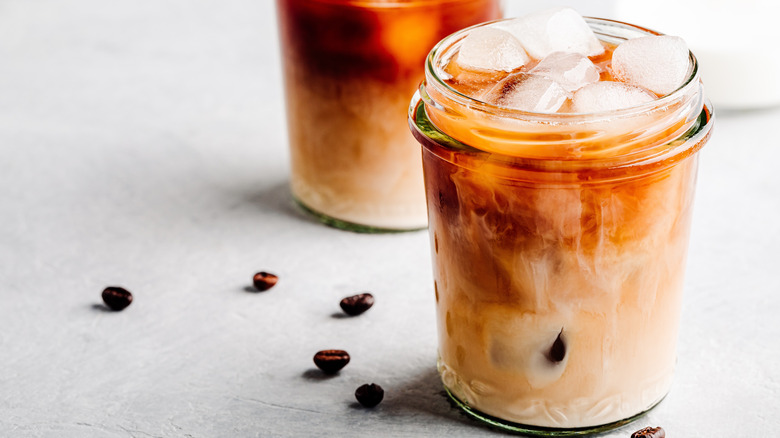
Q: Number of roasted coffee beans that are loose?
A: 6